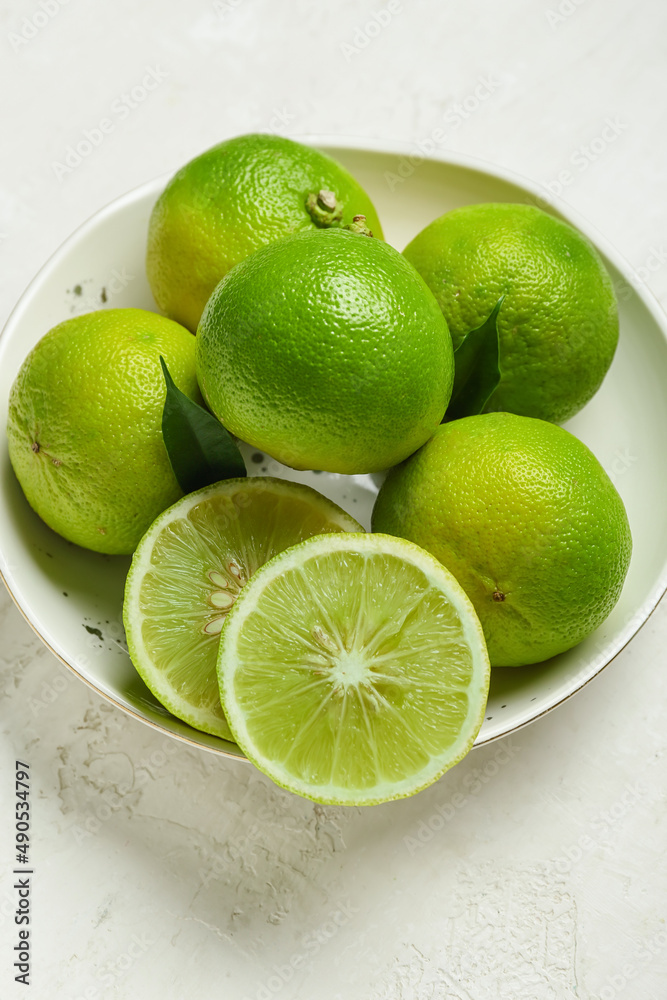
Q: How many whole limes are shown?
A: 5